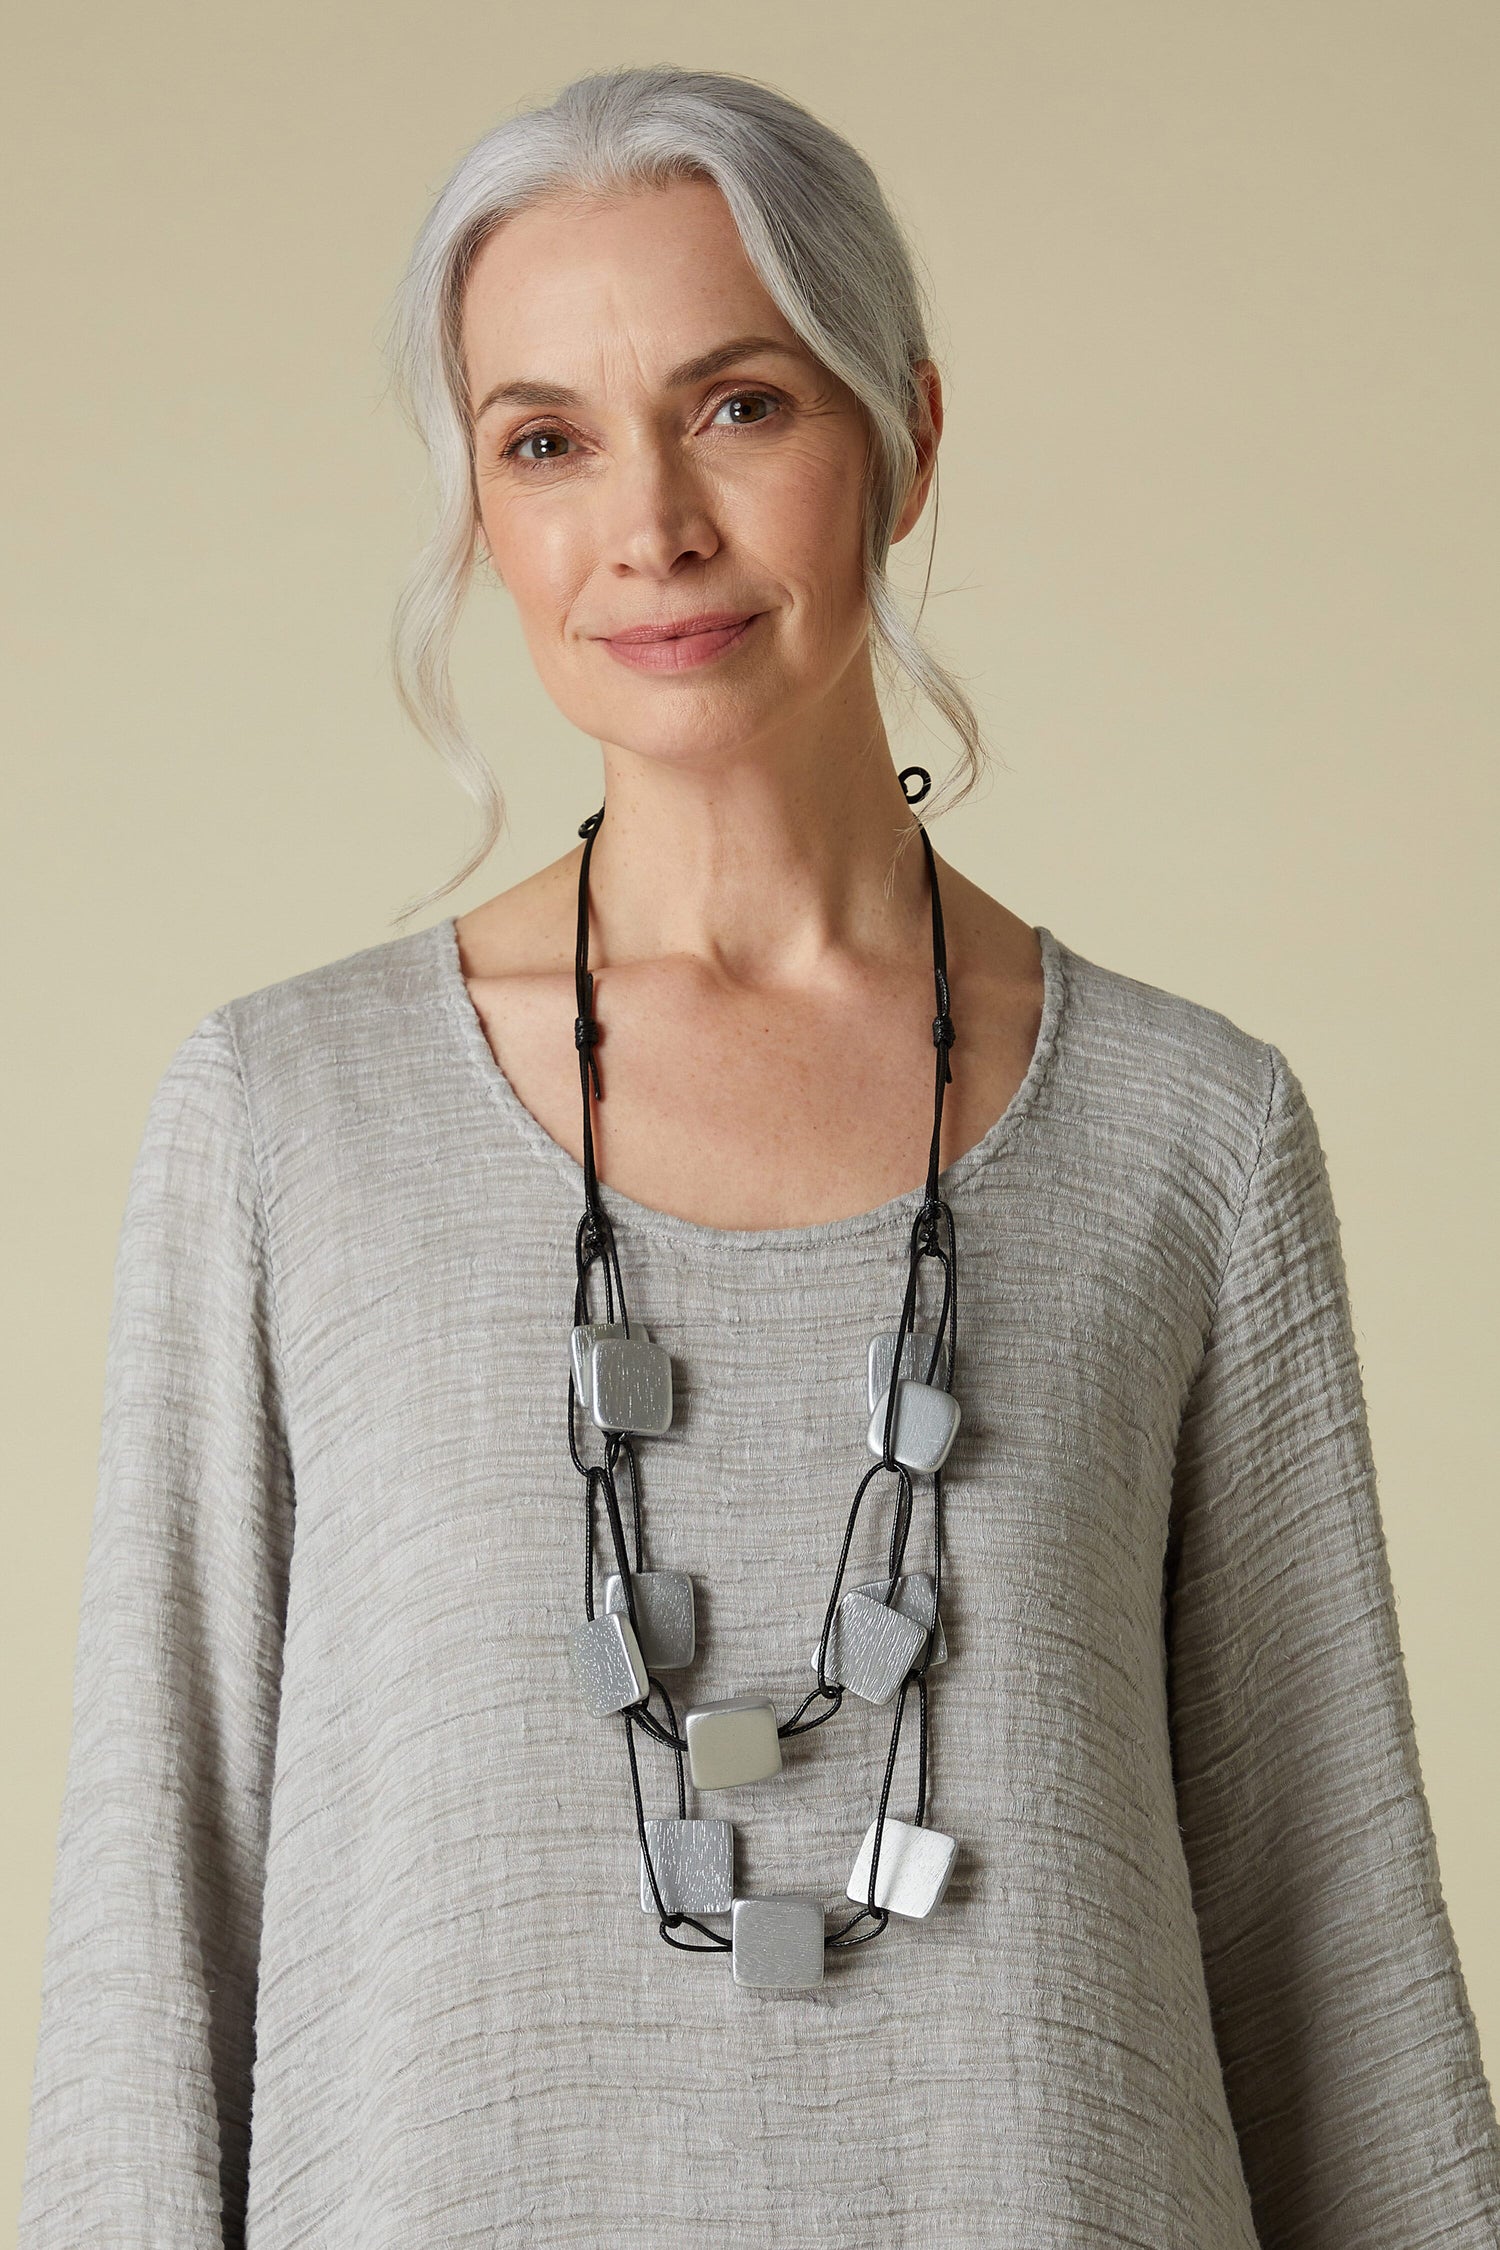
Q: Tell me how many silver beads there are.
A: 12